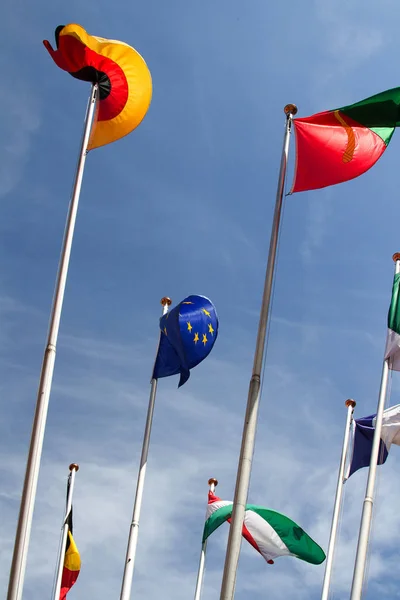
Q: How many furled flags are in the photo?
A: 1